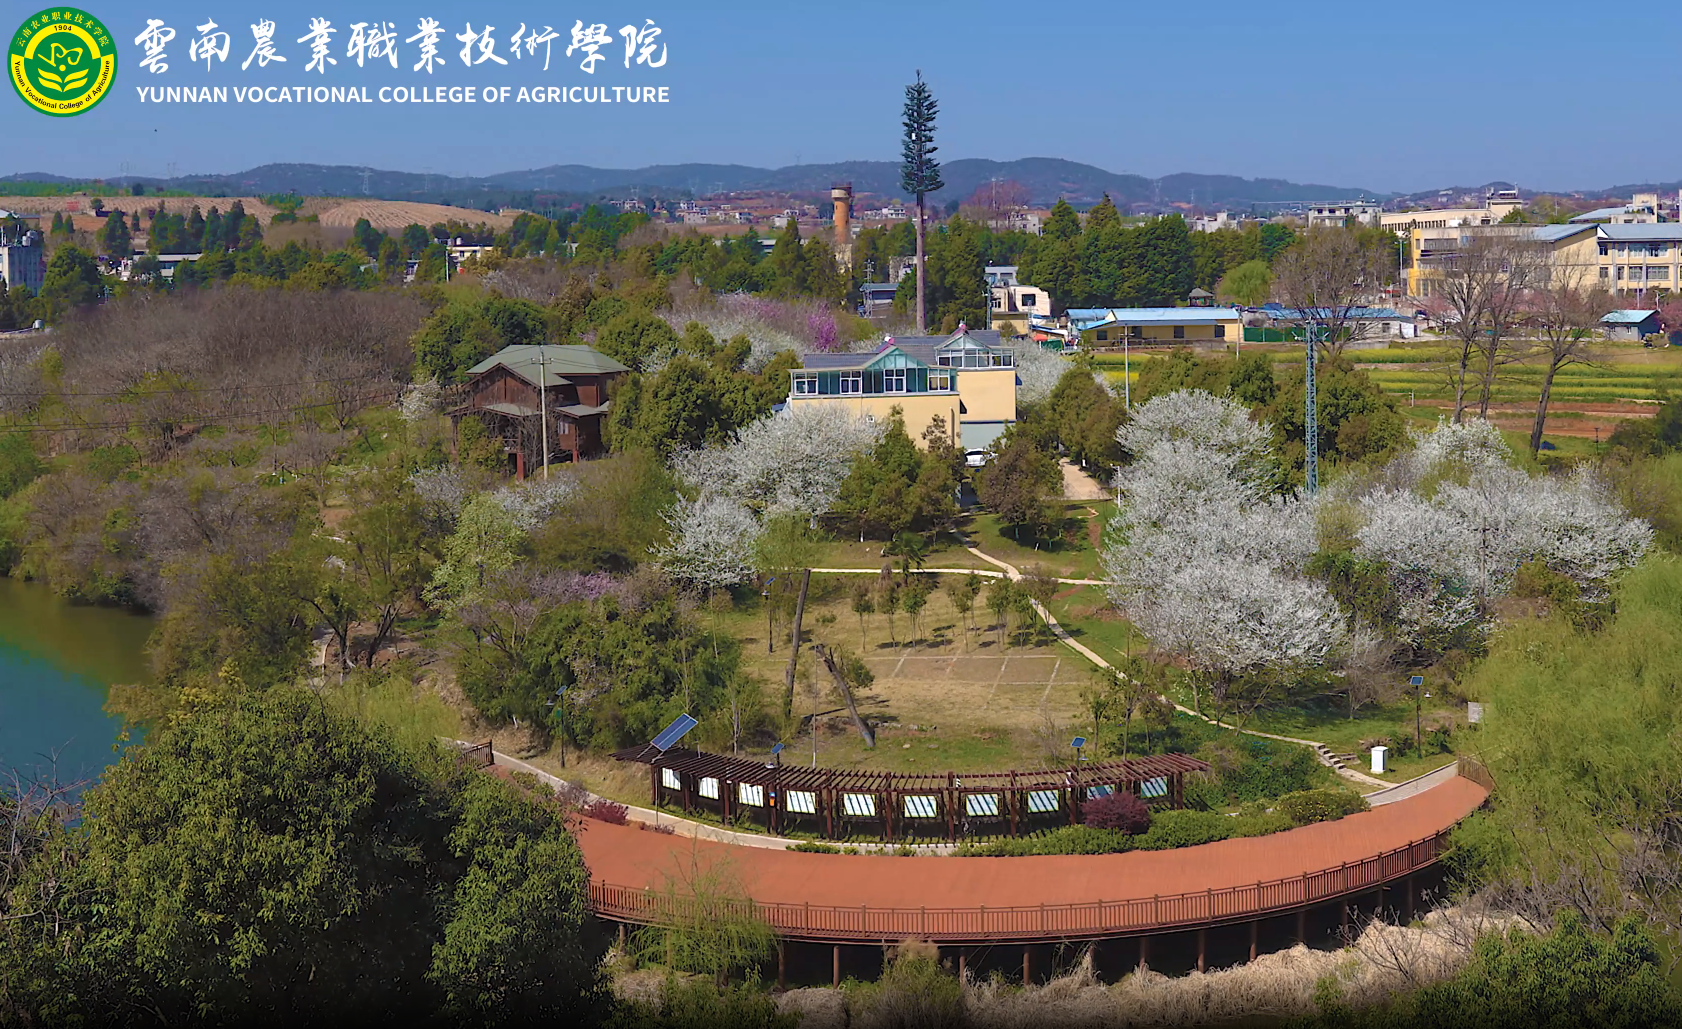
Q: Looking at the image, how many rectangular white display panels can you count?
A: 10